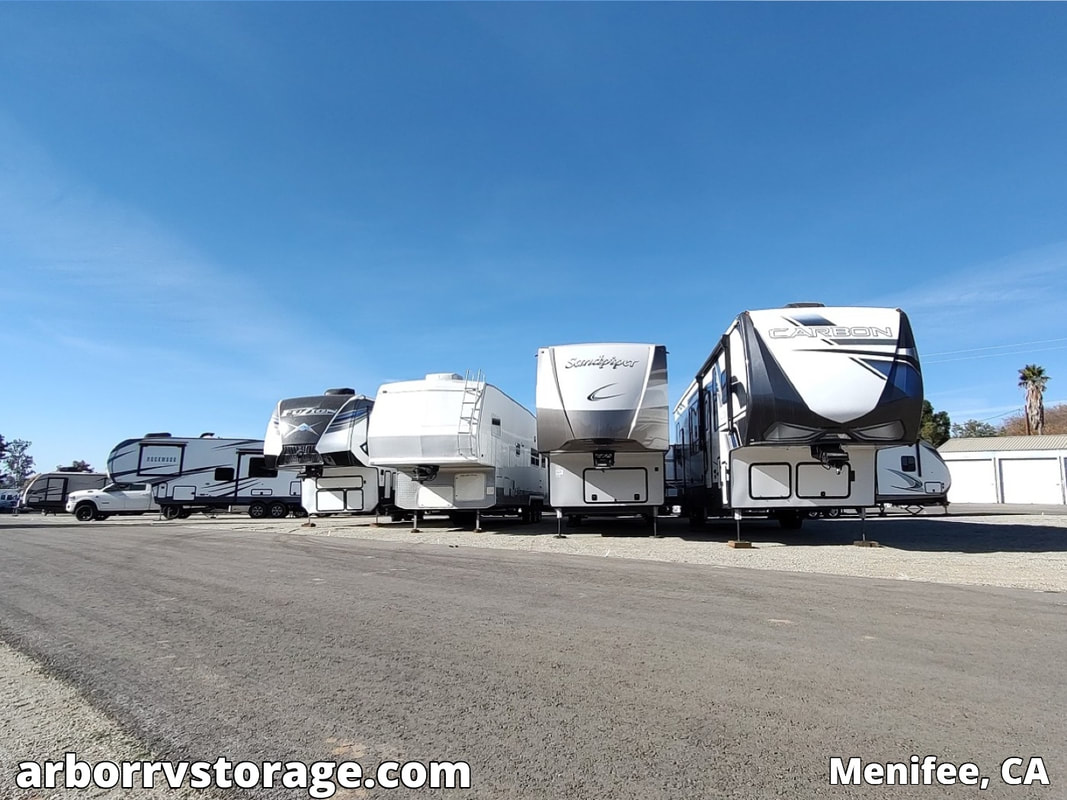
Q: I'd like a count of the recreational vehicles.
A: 7